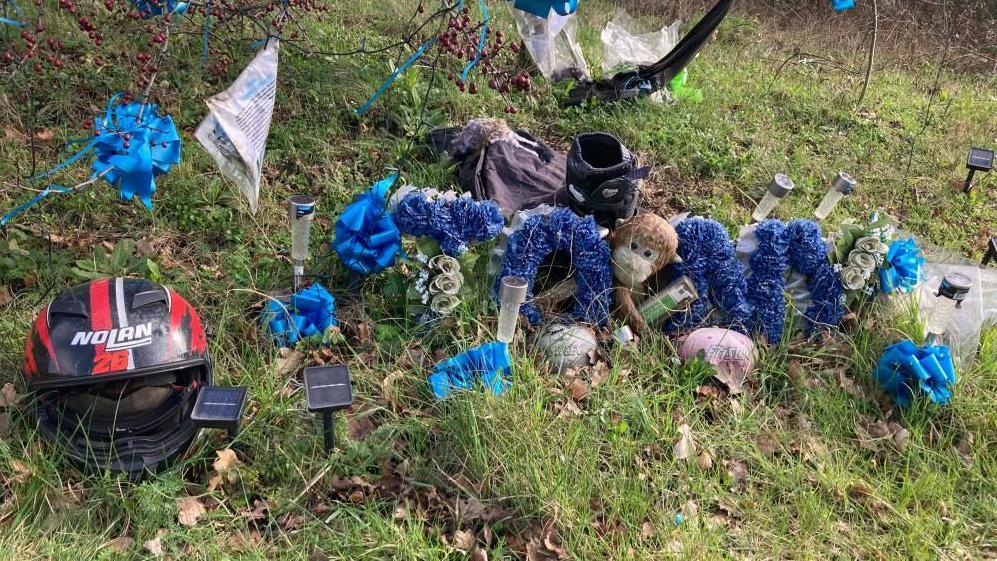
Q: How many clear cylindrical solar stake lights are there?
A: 5